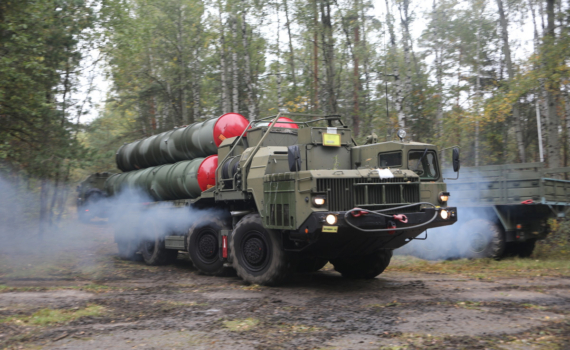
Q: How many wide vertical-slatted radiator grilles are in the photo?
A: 1